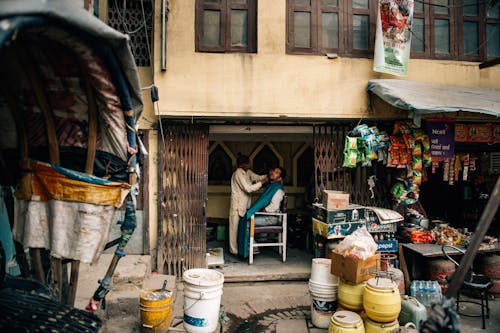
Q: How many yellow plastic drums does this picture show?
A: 4